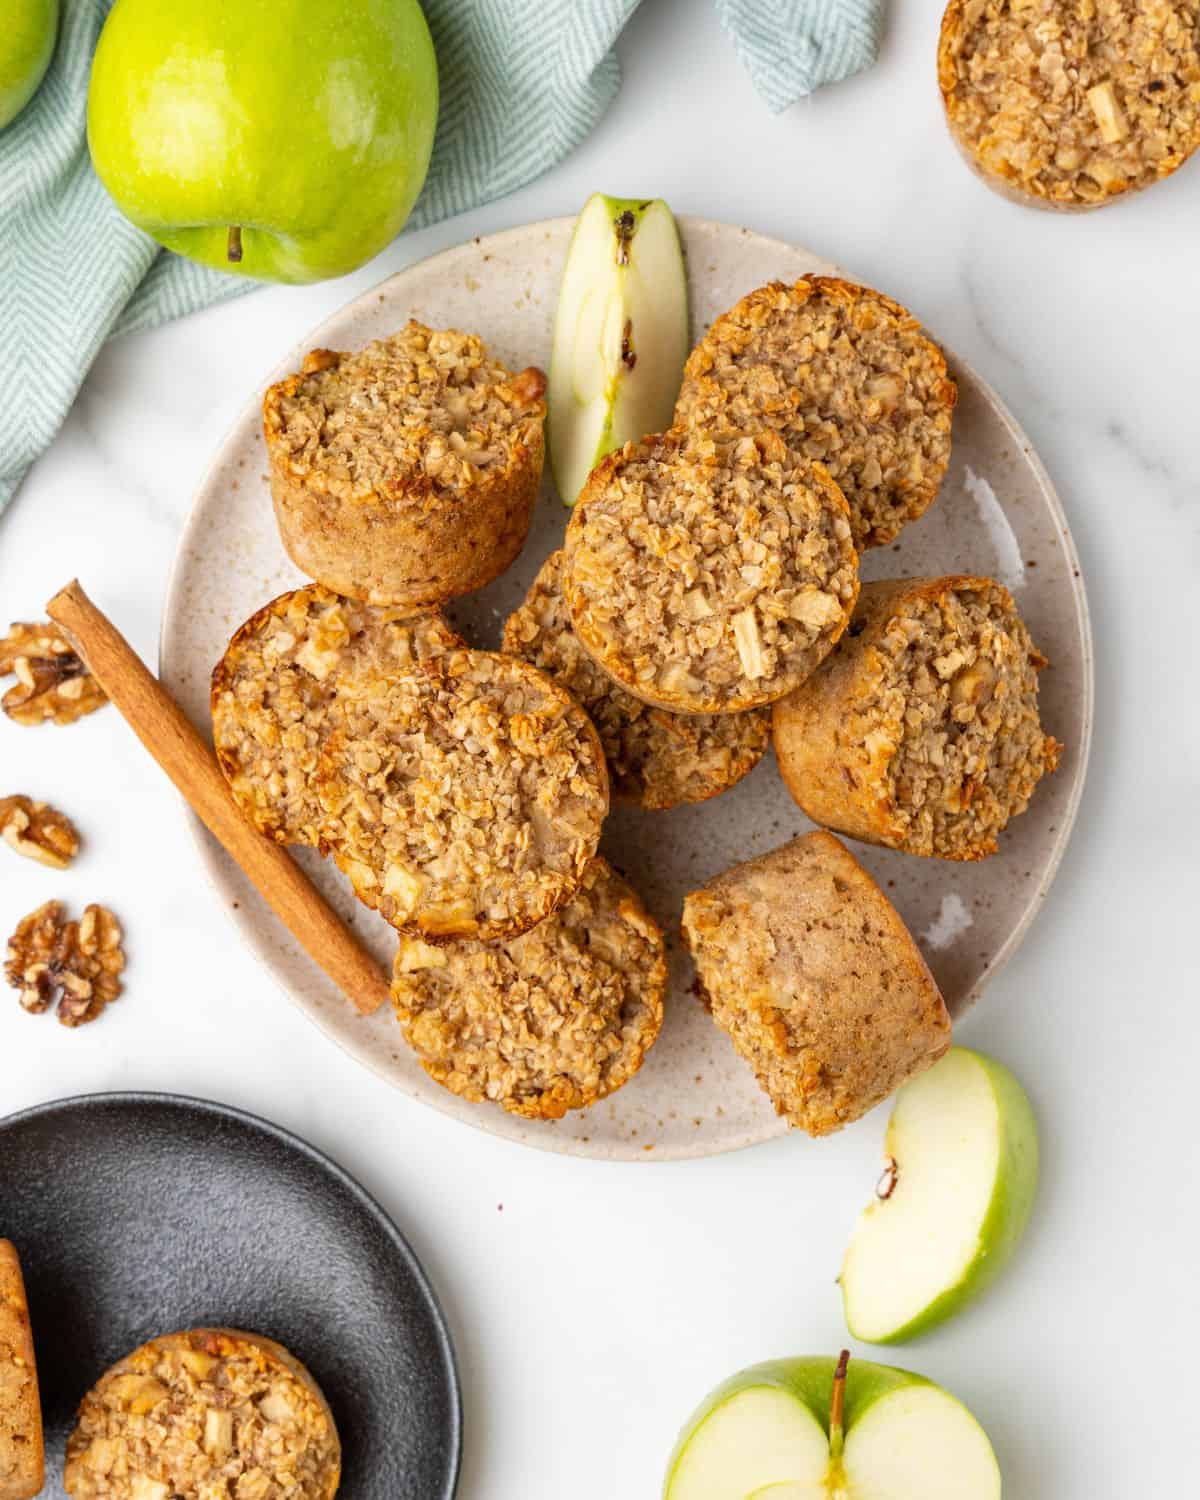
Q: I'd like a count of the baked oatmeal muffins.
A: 12